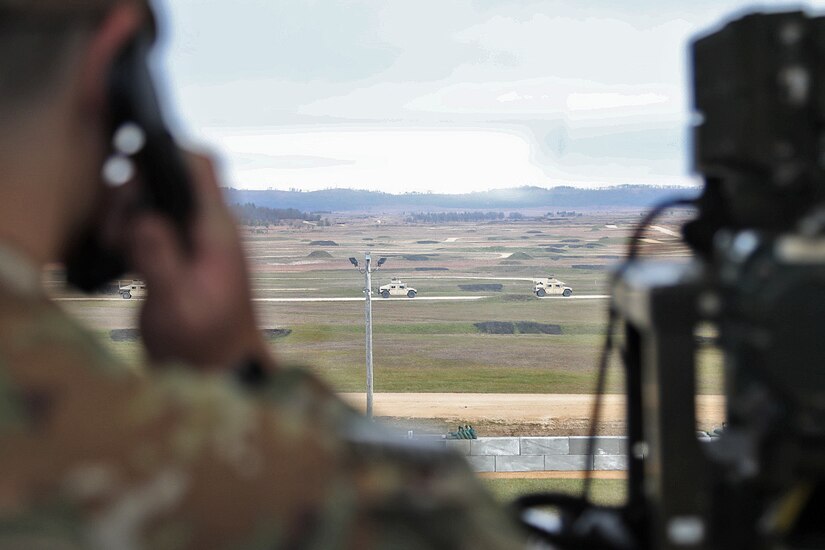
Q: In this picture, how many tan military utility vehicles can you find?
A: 3